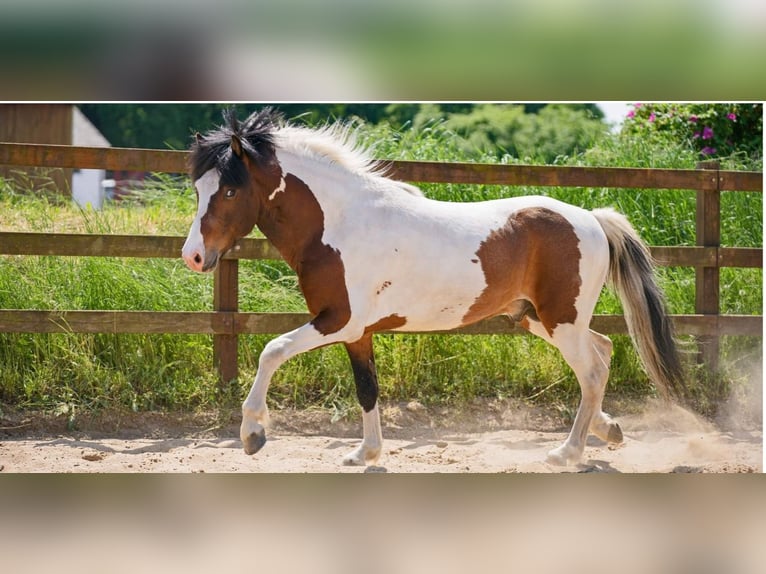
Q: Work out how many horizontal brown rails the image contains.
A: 3